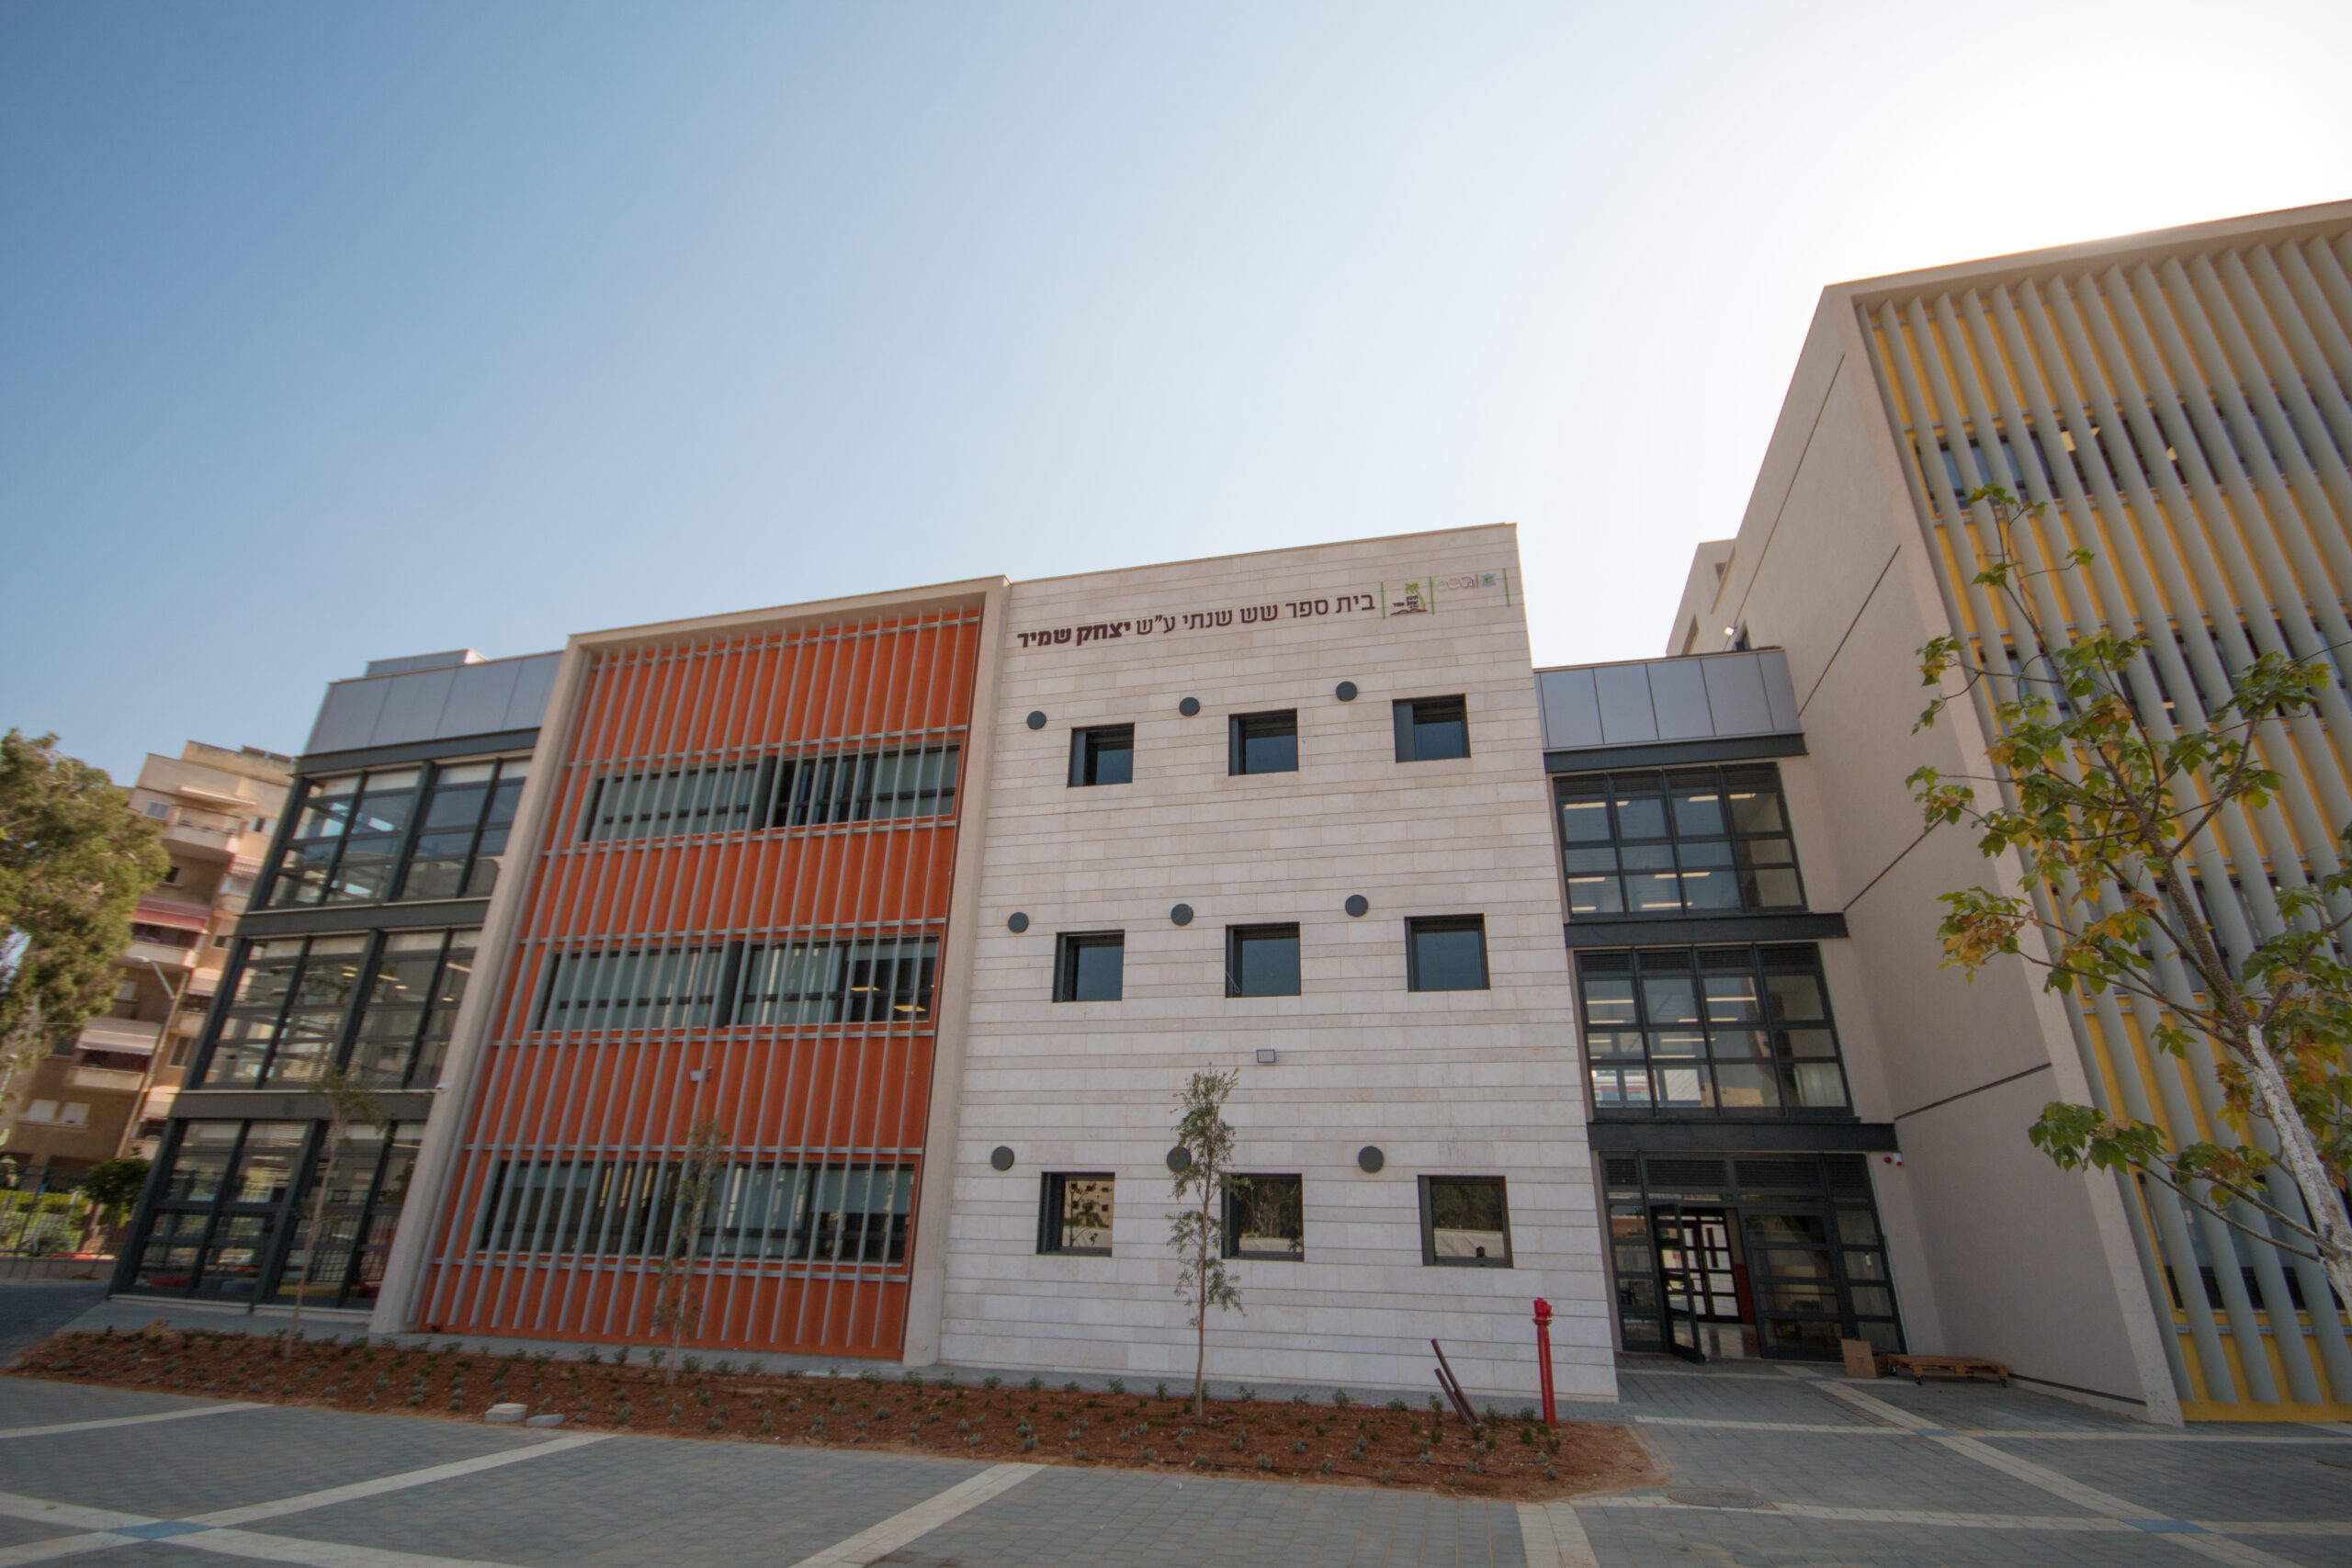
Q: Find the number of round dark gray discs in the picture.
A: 9